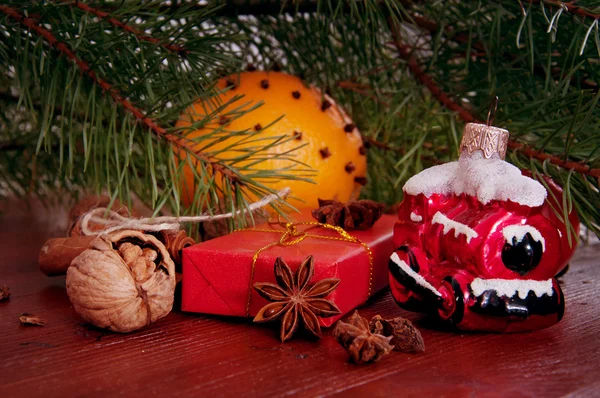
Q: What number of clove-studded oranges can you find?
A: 1